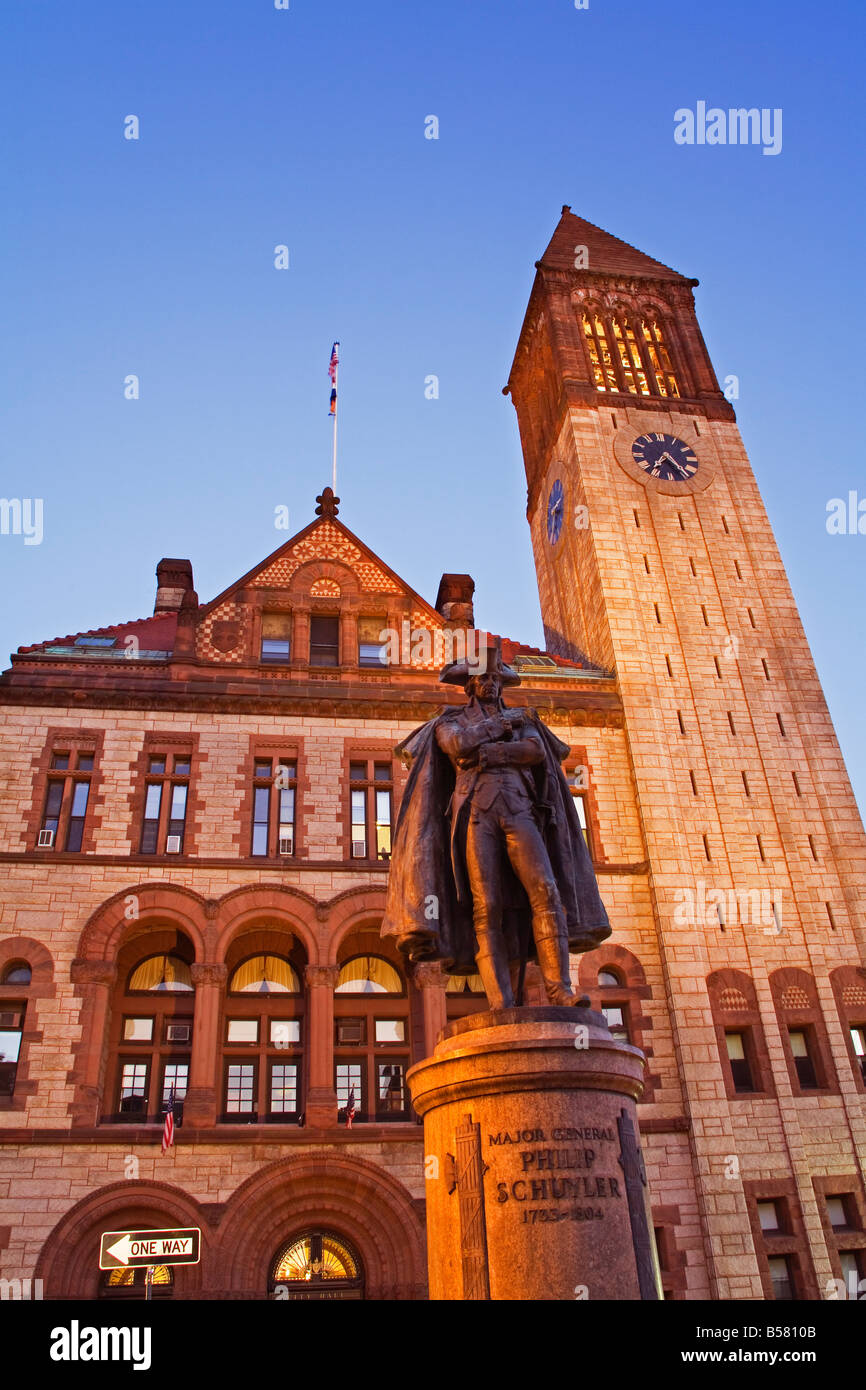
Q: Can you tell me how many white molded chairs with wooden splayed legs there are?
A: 0